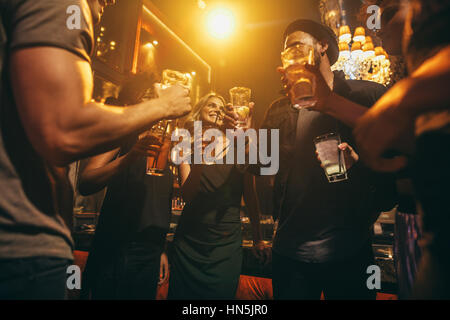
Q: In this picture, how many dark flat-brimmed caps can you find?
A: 1